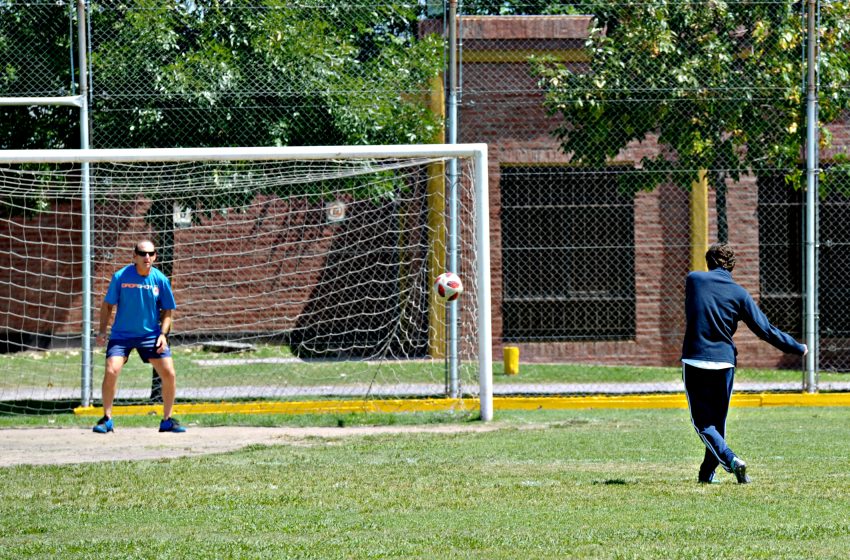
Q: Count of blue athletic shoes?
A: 2